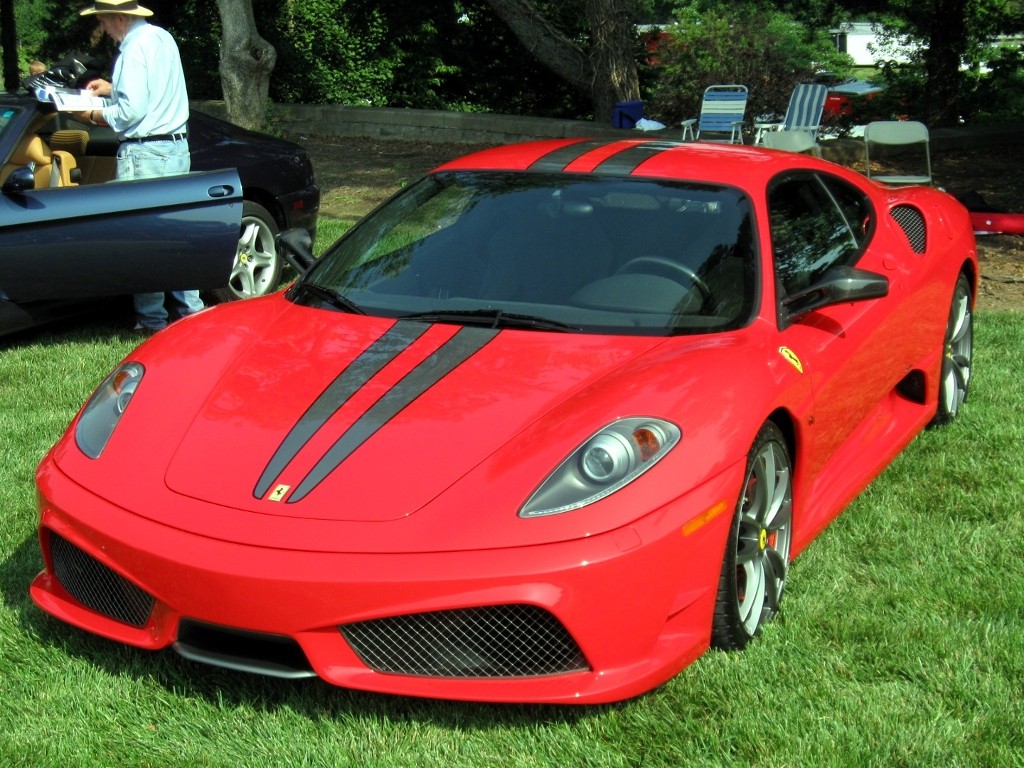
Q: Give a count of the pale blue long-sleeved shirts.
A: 1